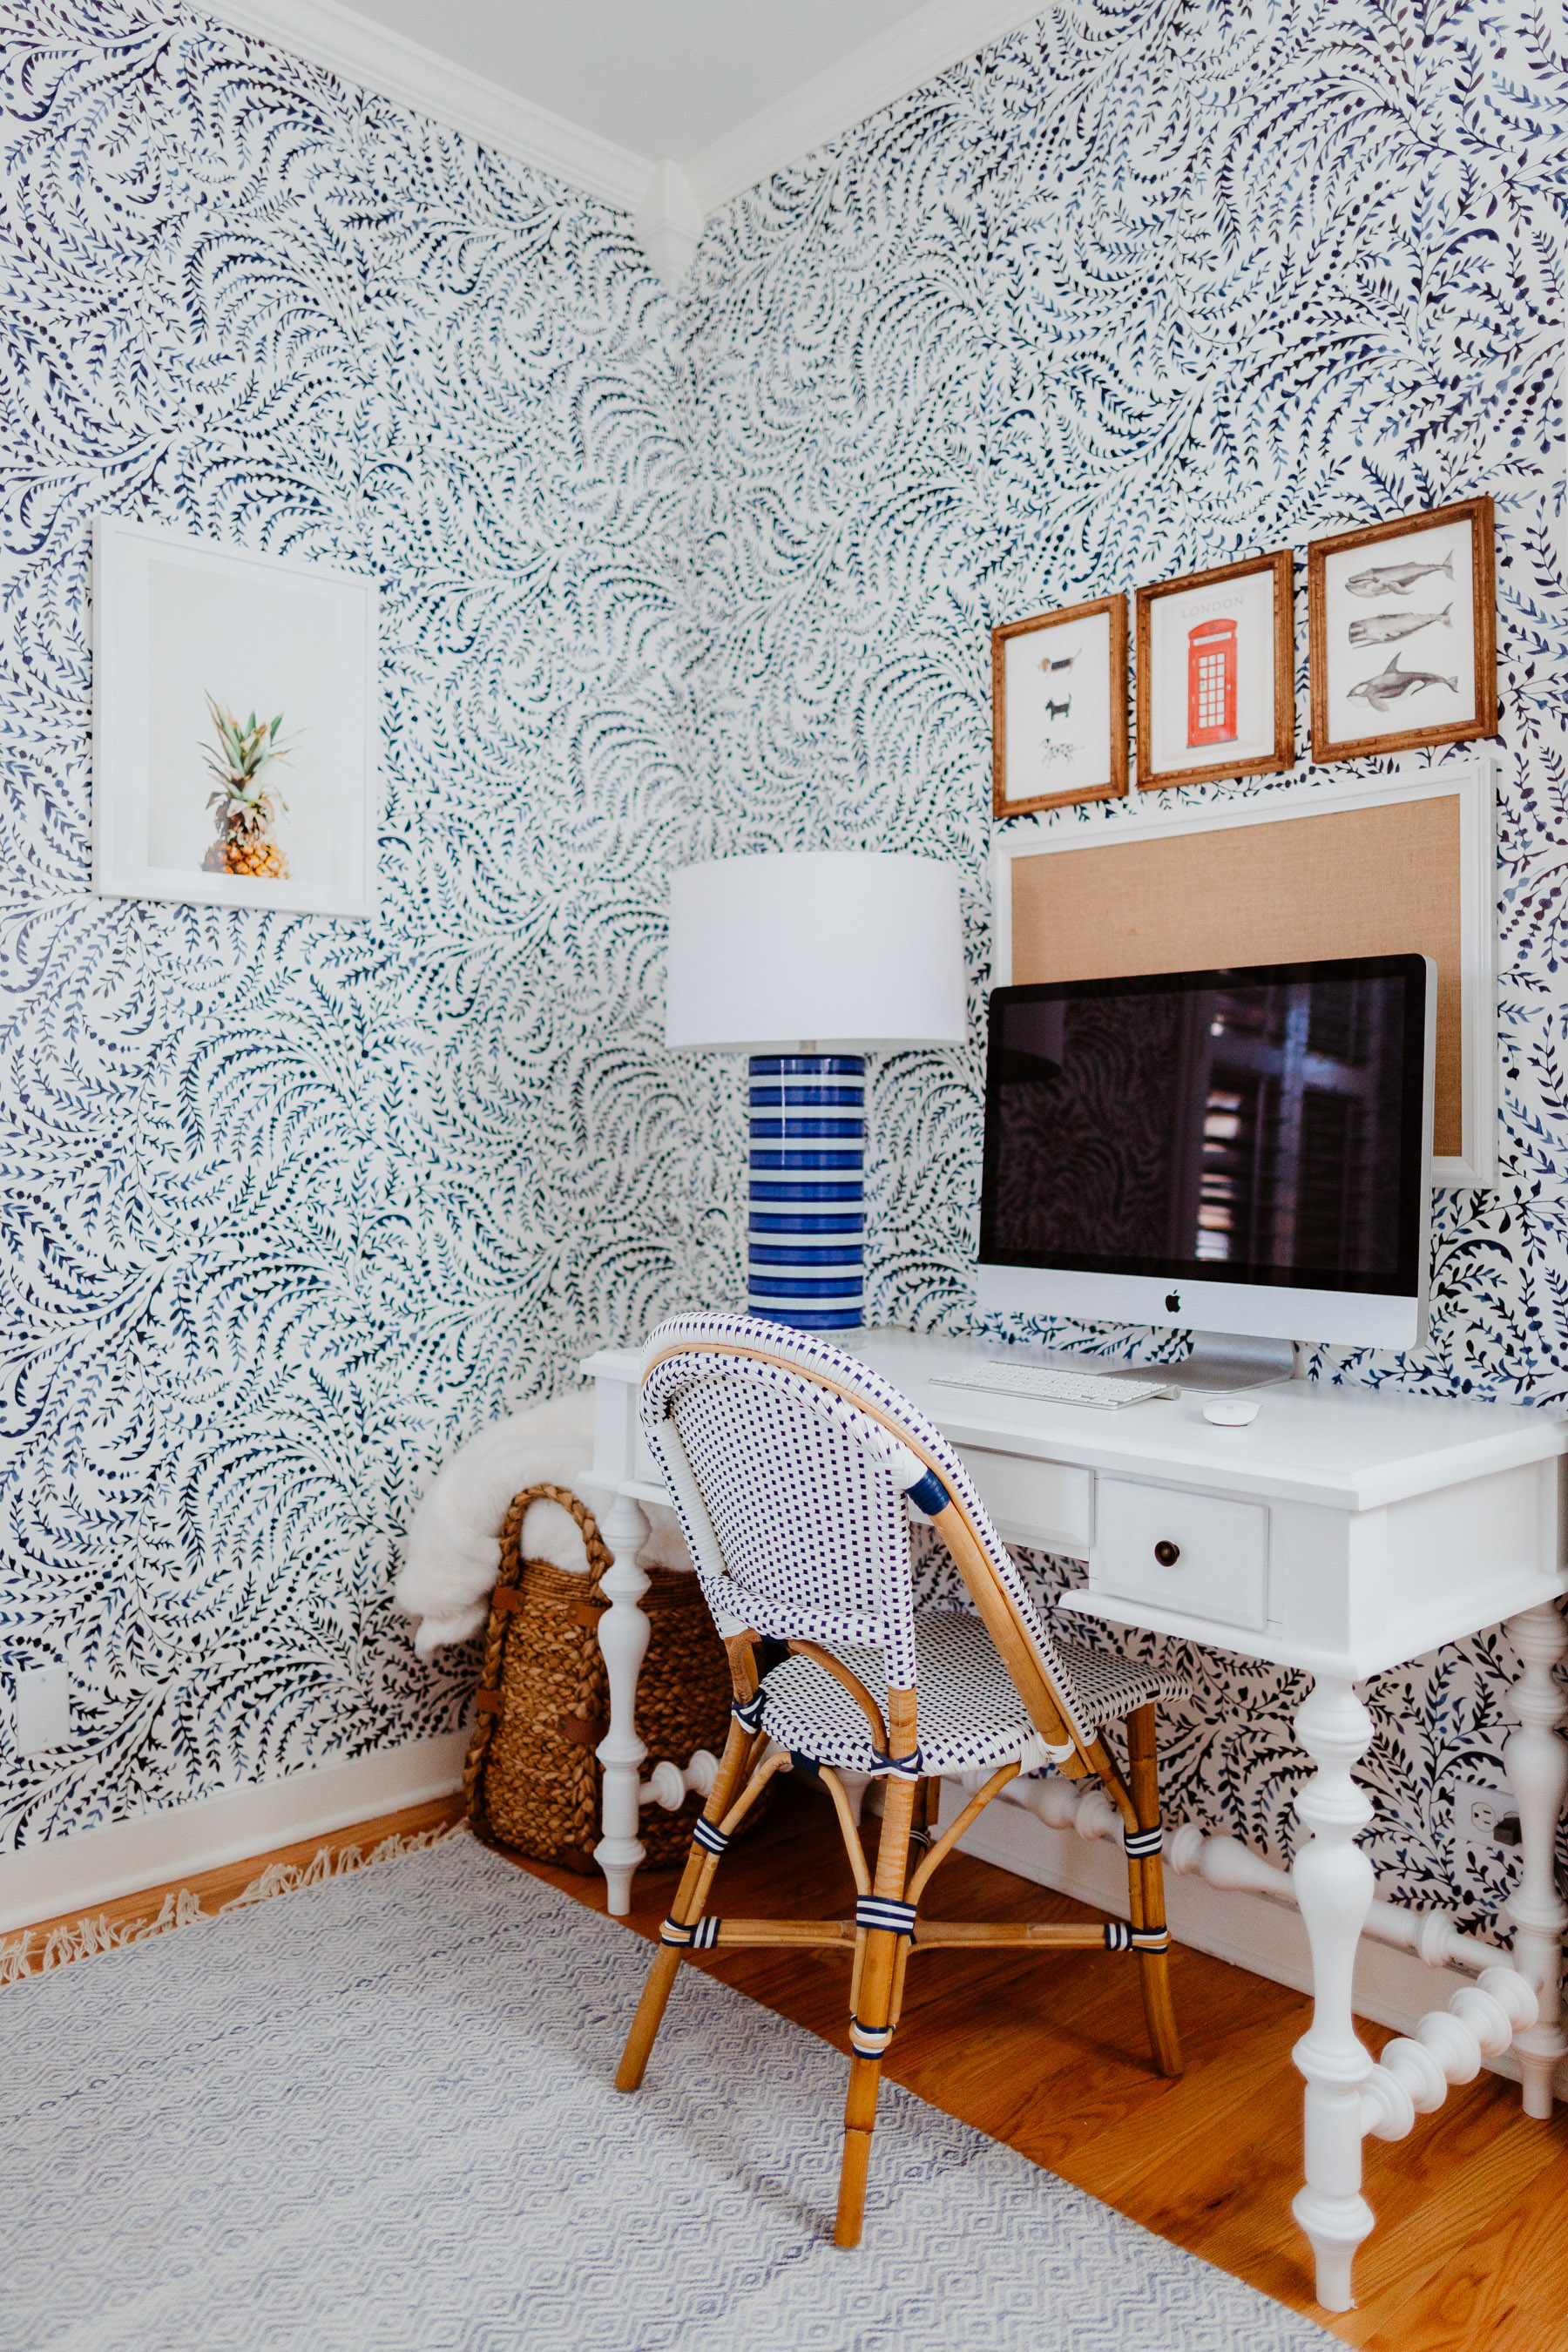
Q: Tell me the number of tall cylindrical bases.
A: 1